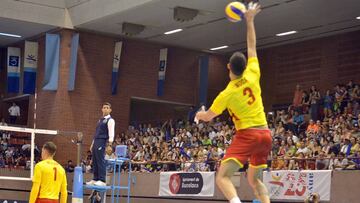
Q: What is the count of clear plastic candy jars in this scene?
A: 0